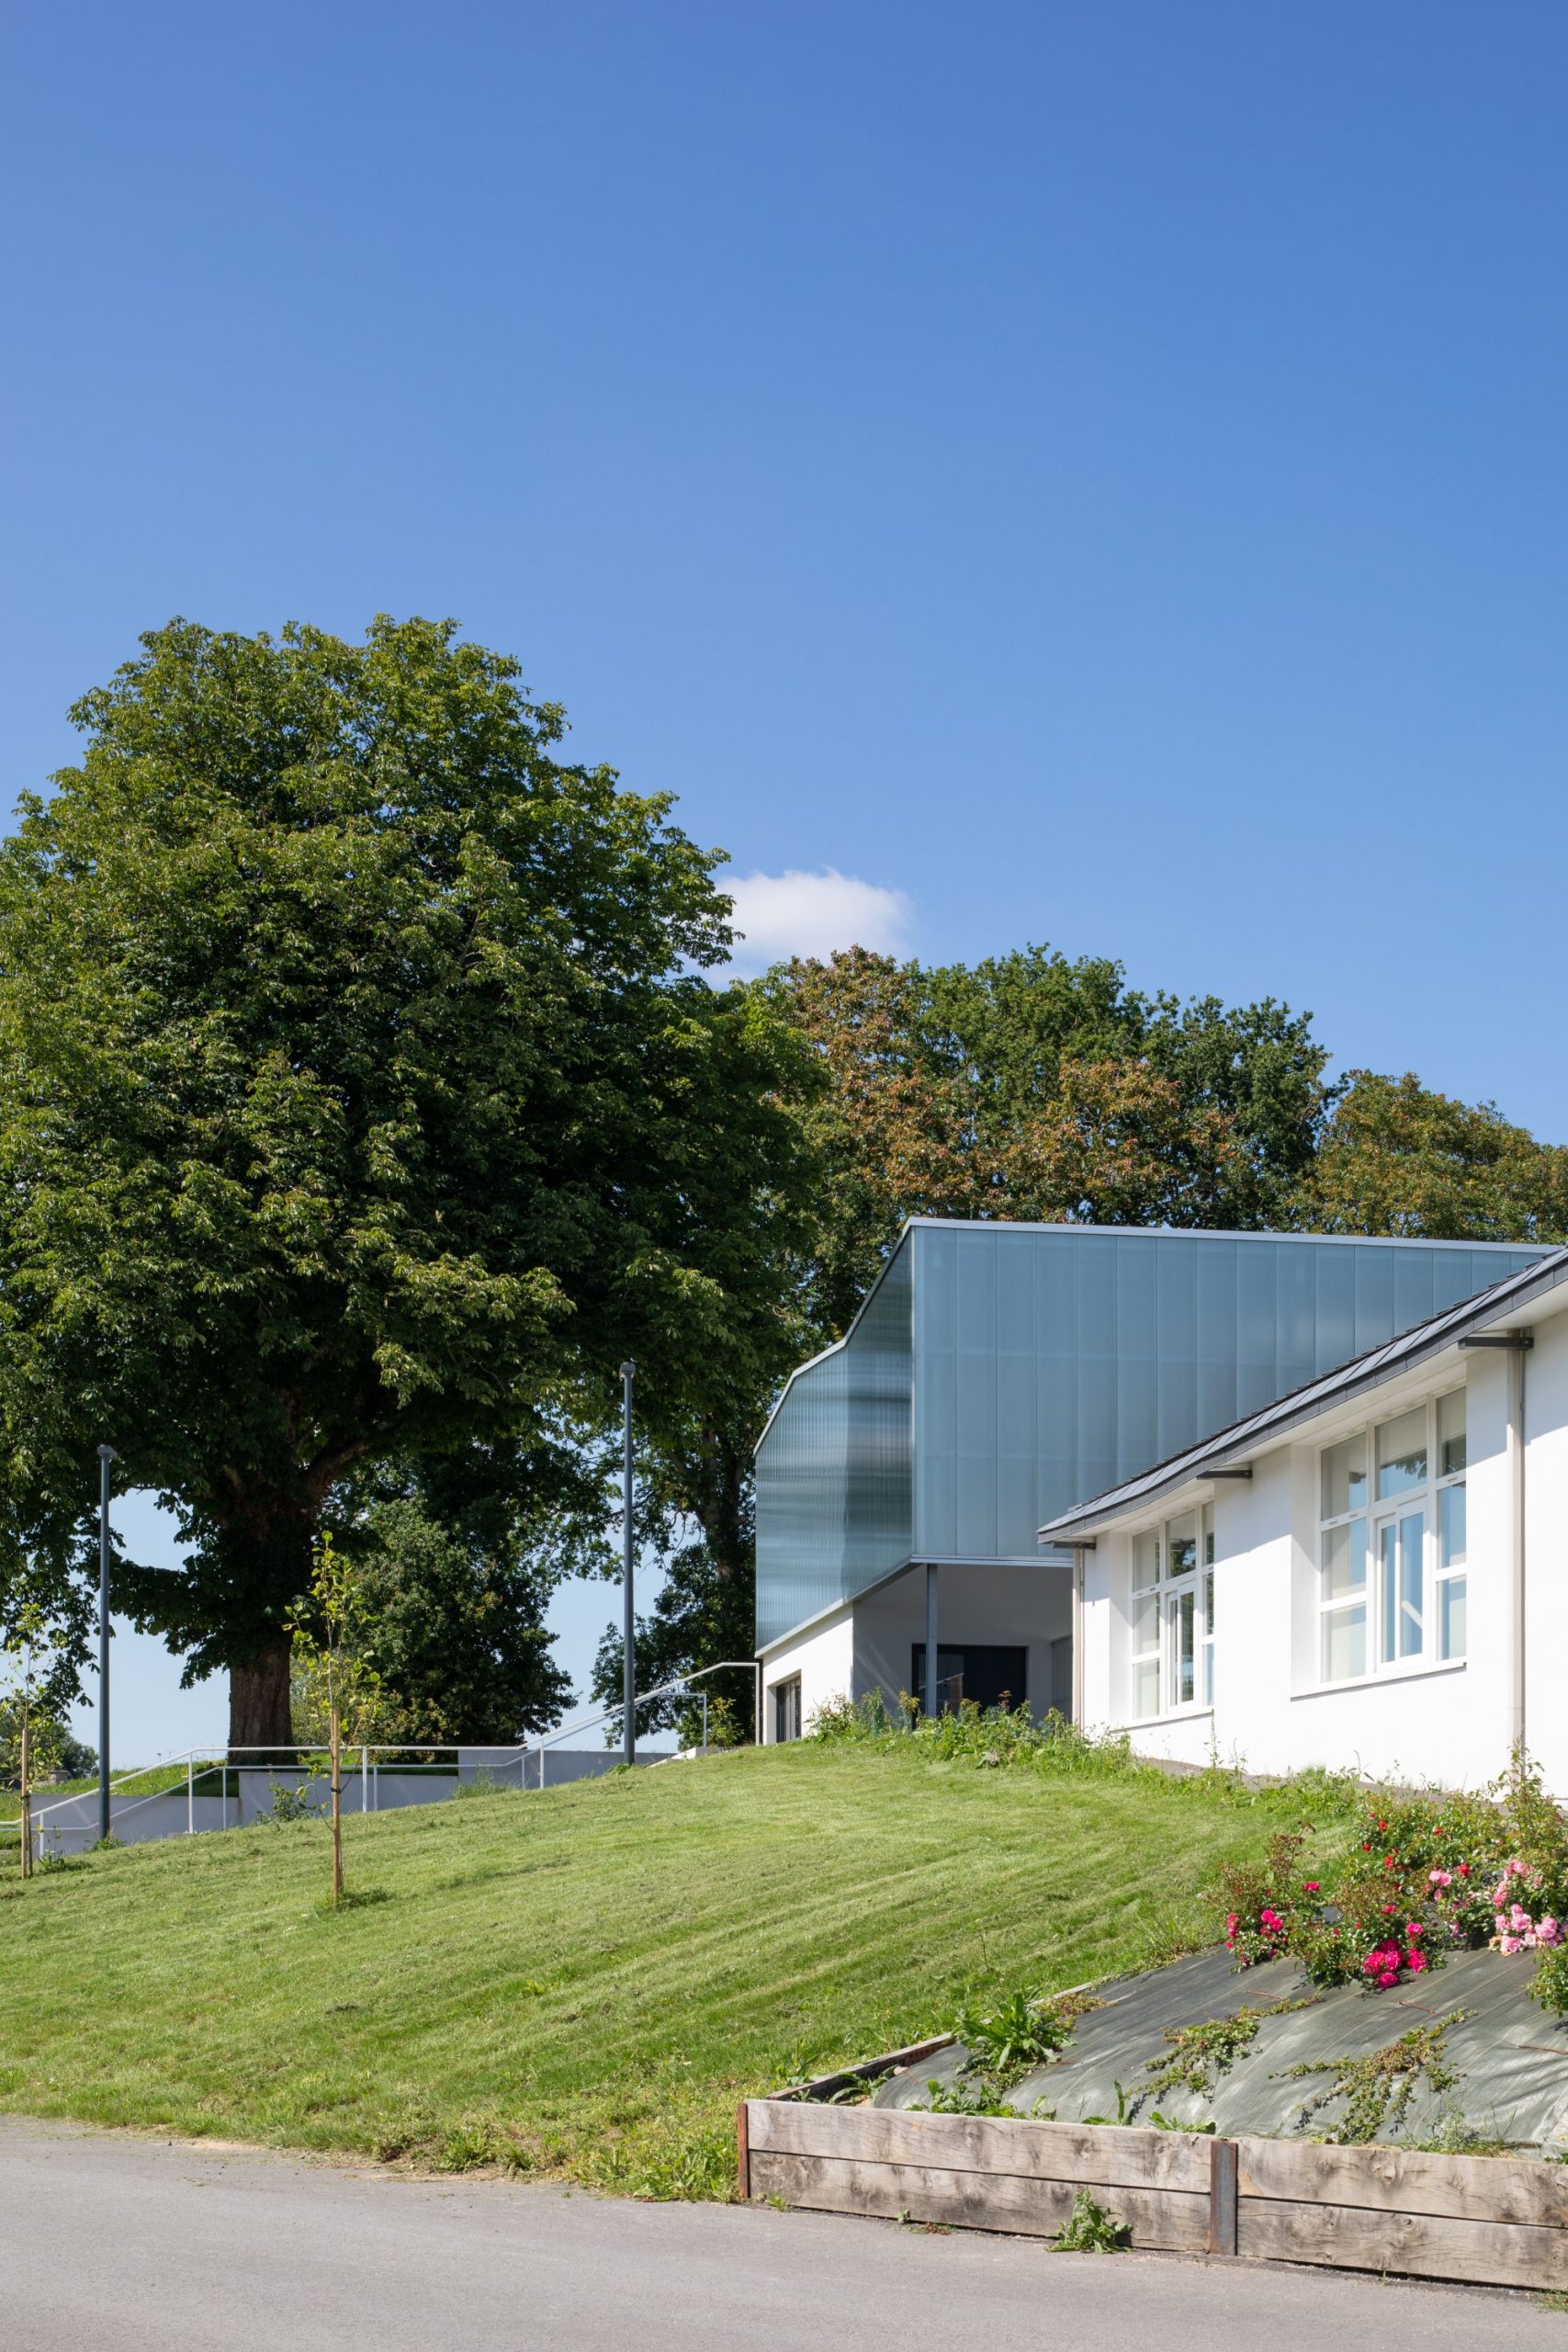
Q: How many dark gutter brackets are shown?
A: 3